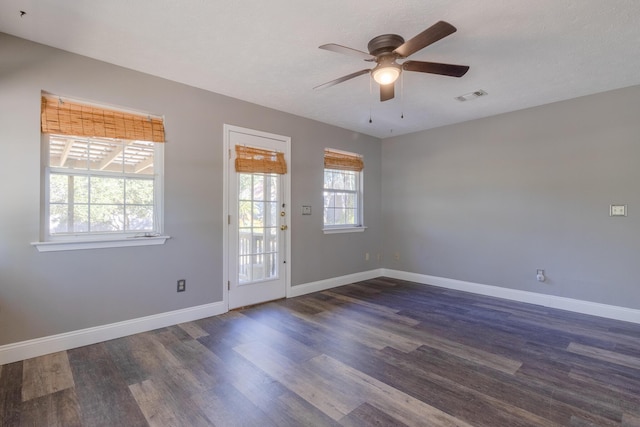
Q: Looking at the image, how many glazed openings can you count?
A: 3